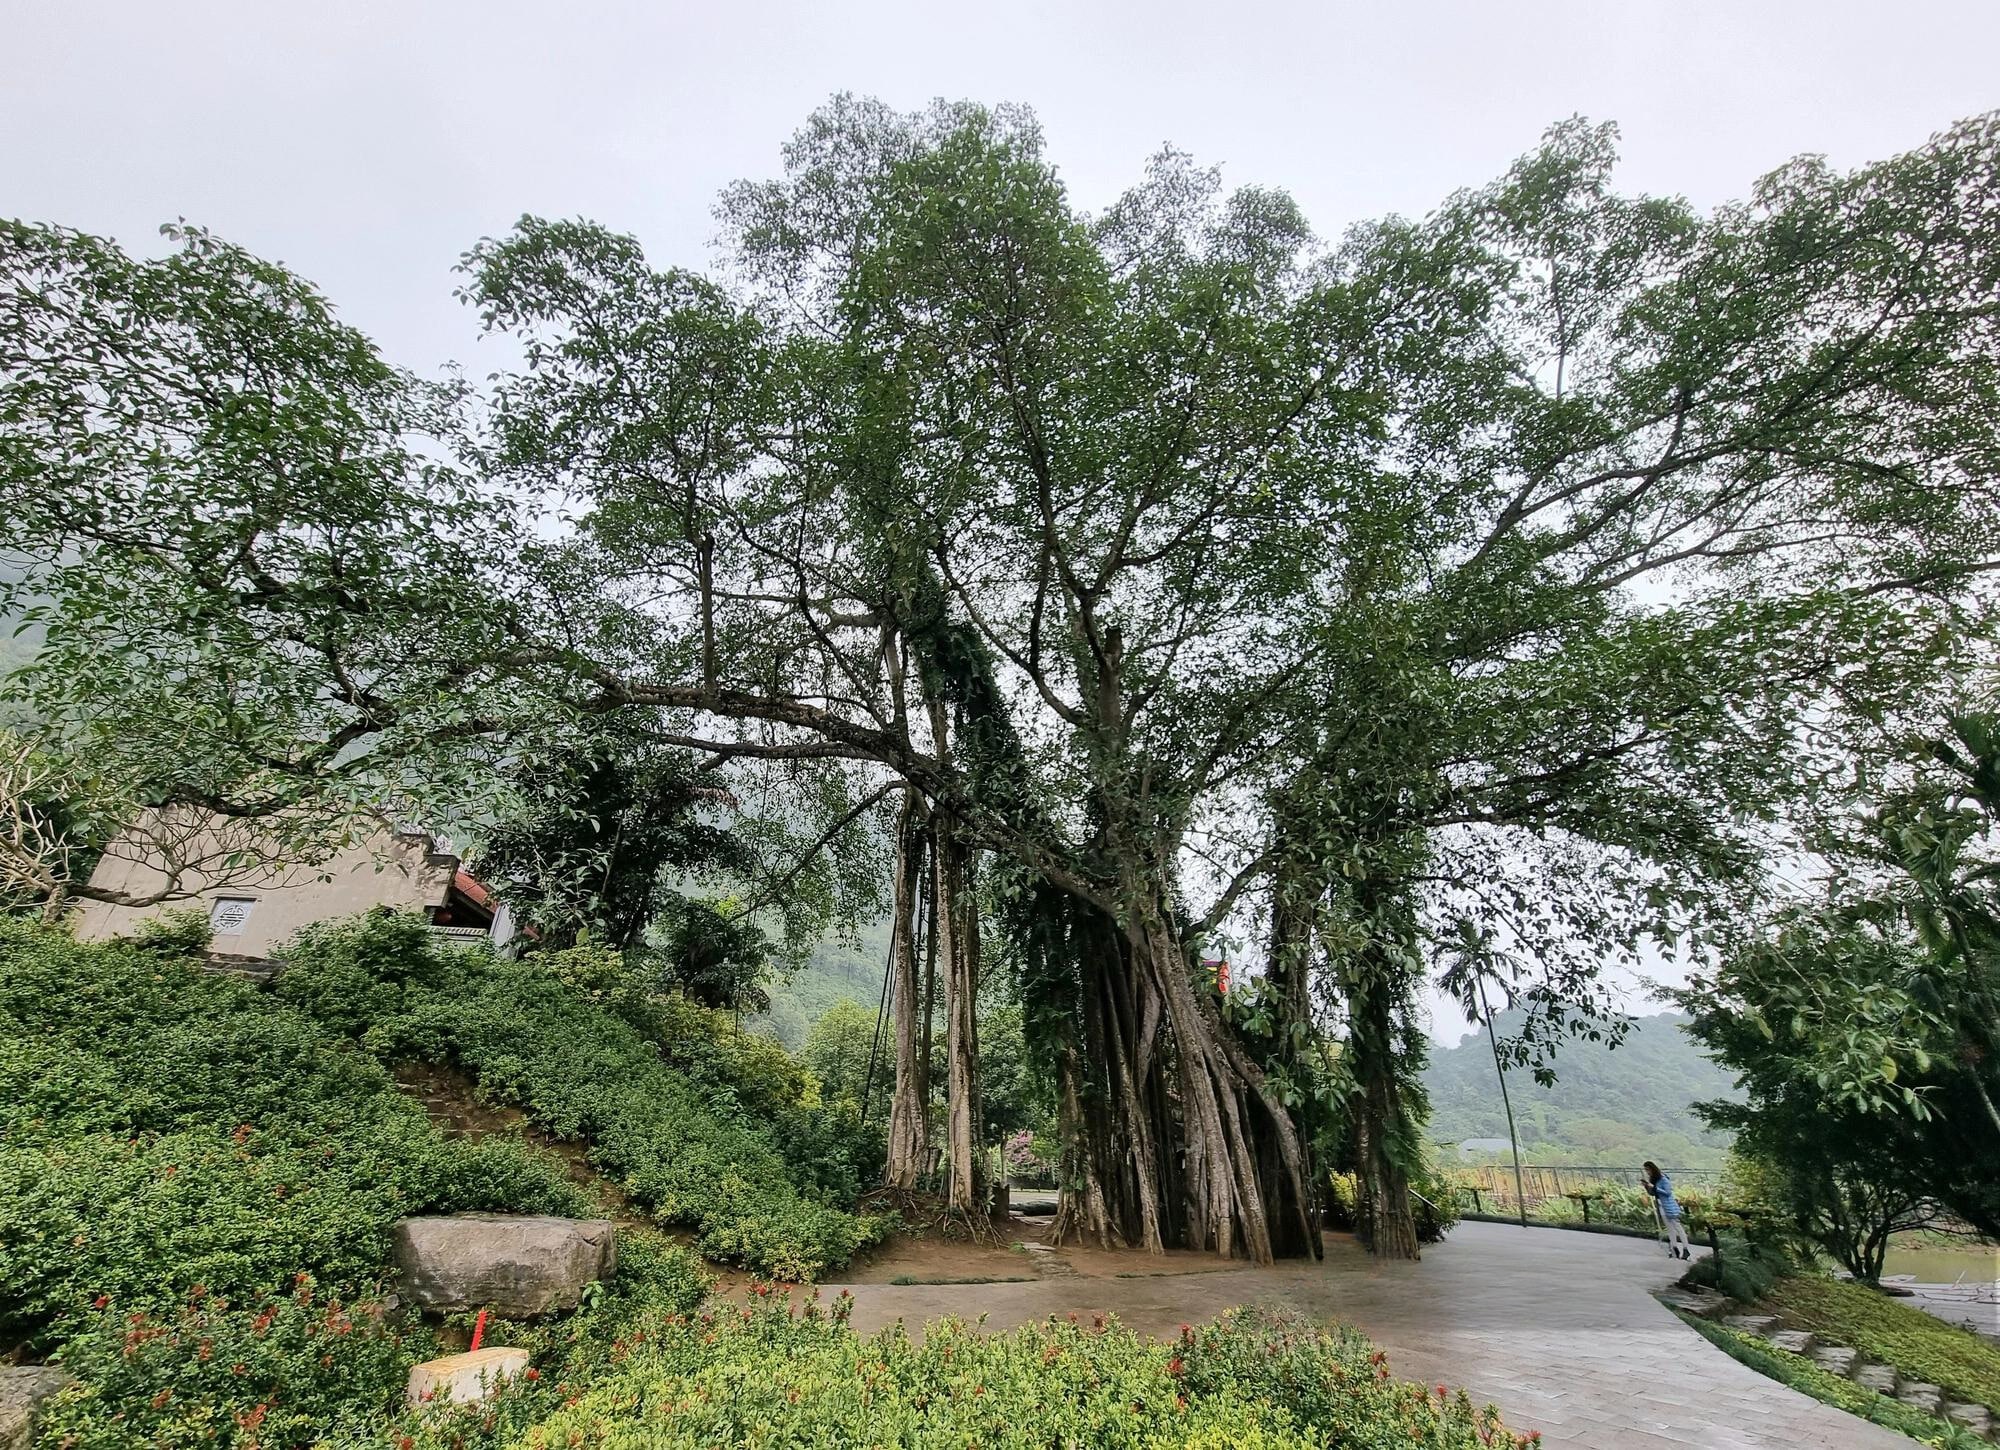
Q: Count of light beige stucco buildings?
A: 1